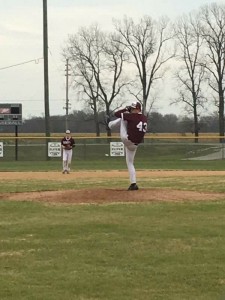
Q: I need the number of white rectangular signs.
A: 3